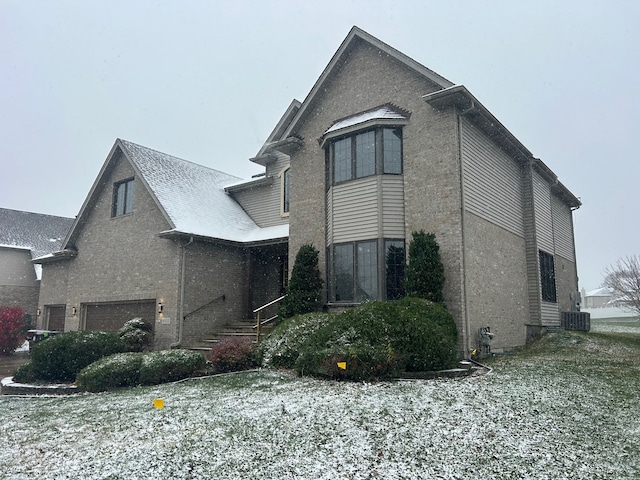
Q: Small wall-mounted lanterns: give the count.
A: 3